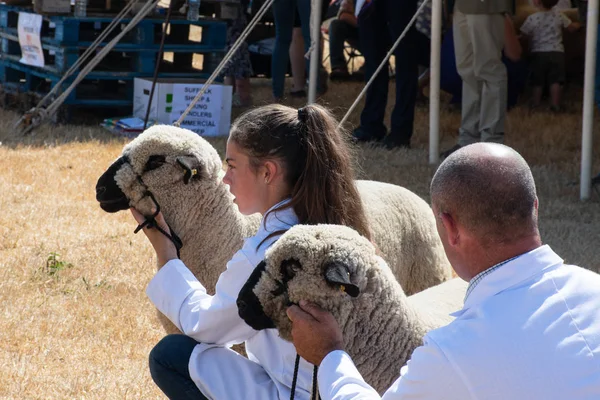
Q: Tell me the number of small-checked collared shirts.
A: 1